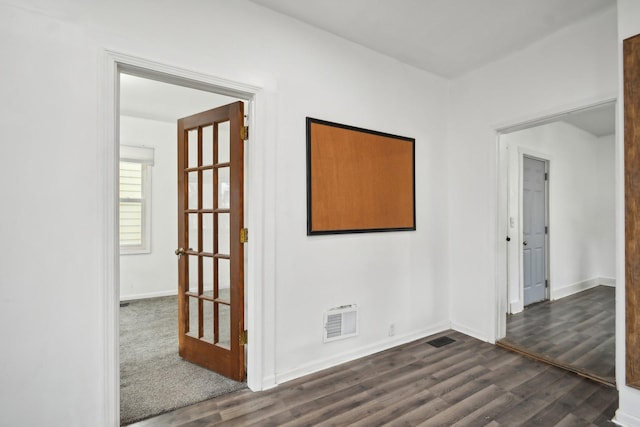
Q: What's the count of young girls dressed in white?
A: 0